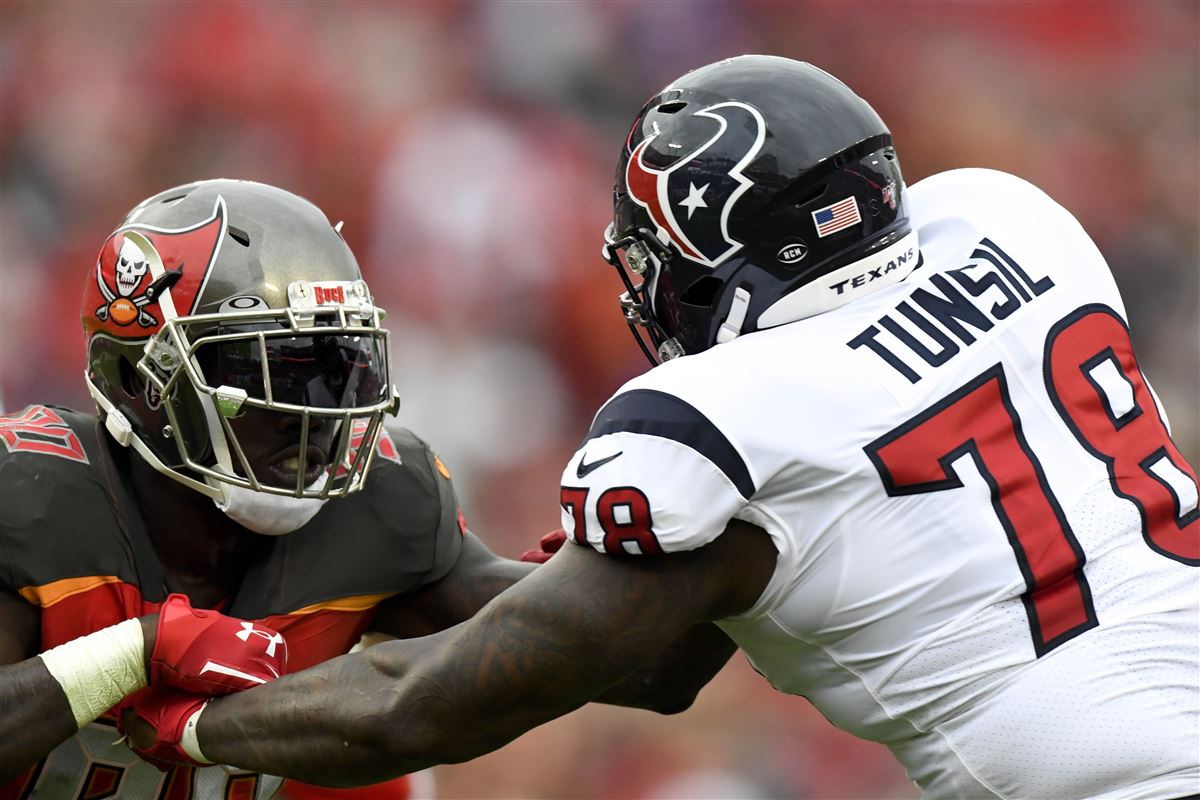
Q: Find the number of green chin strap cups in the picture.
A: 0